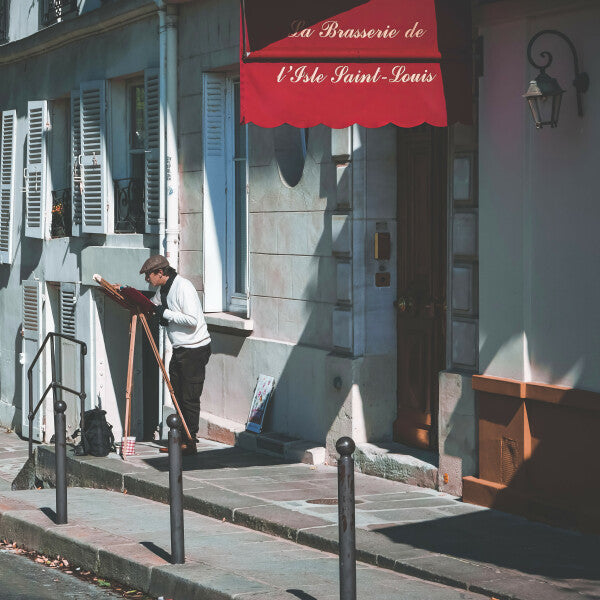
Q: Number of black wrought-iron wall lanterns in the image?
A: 1